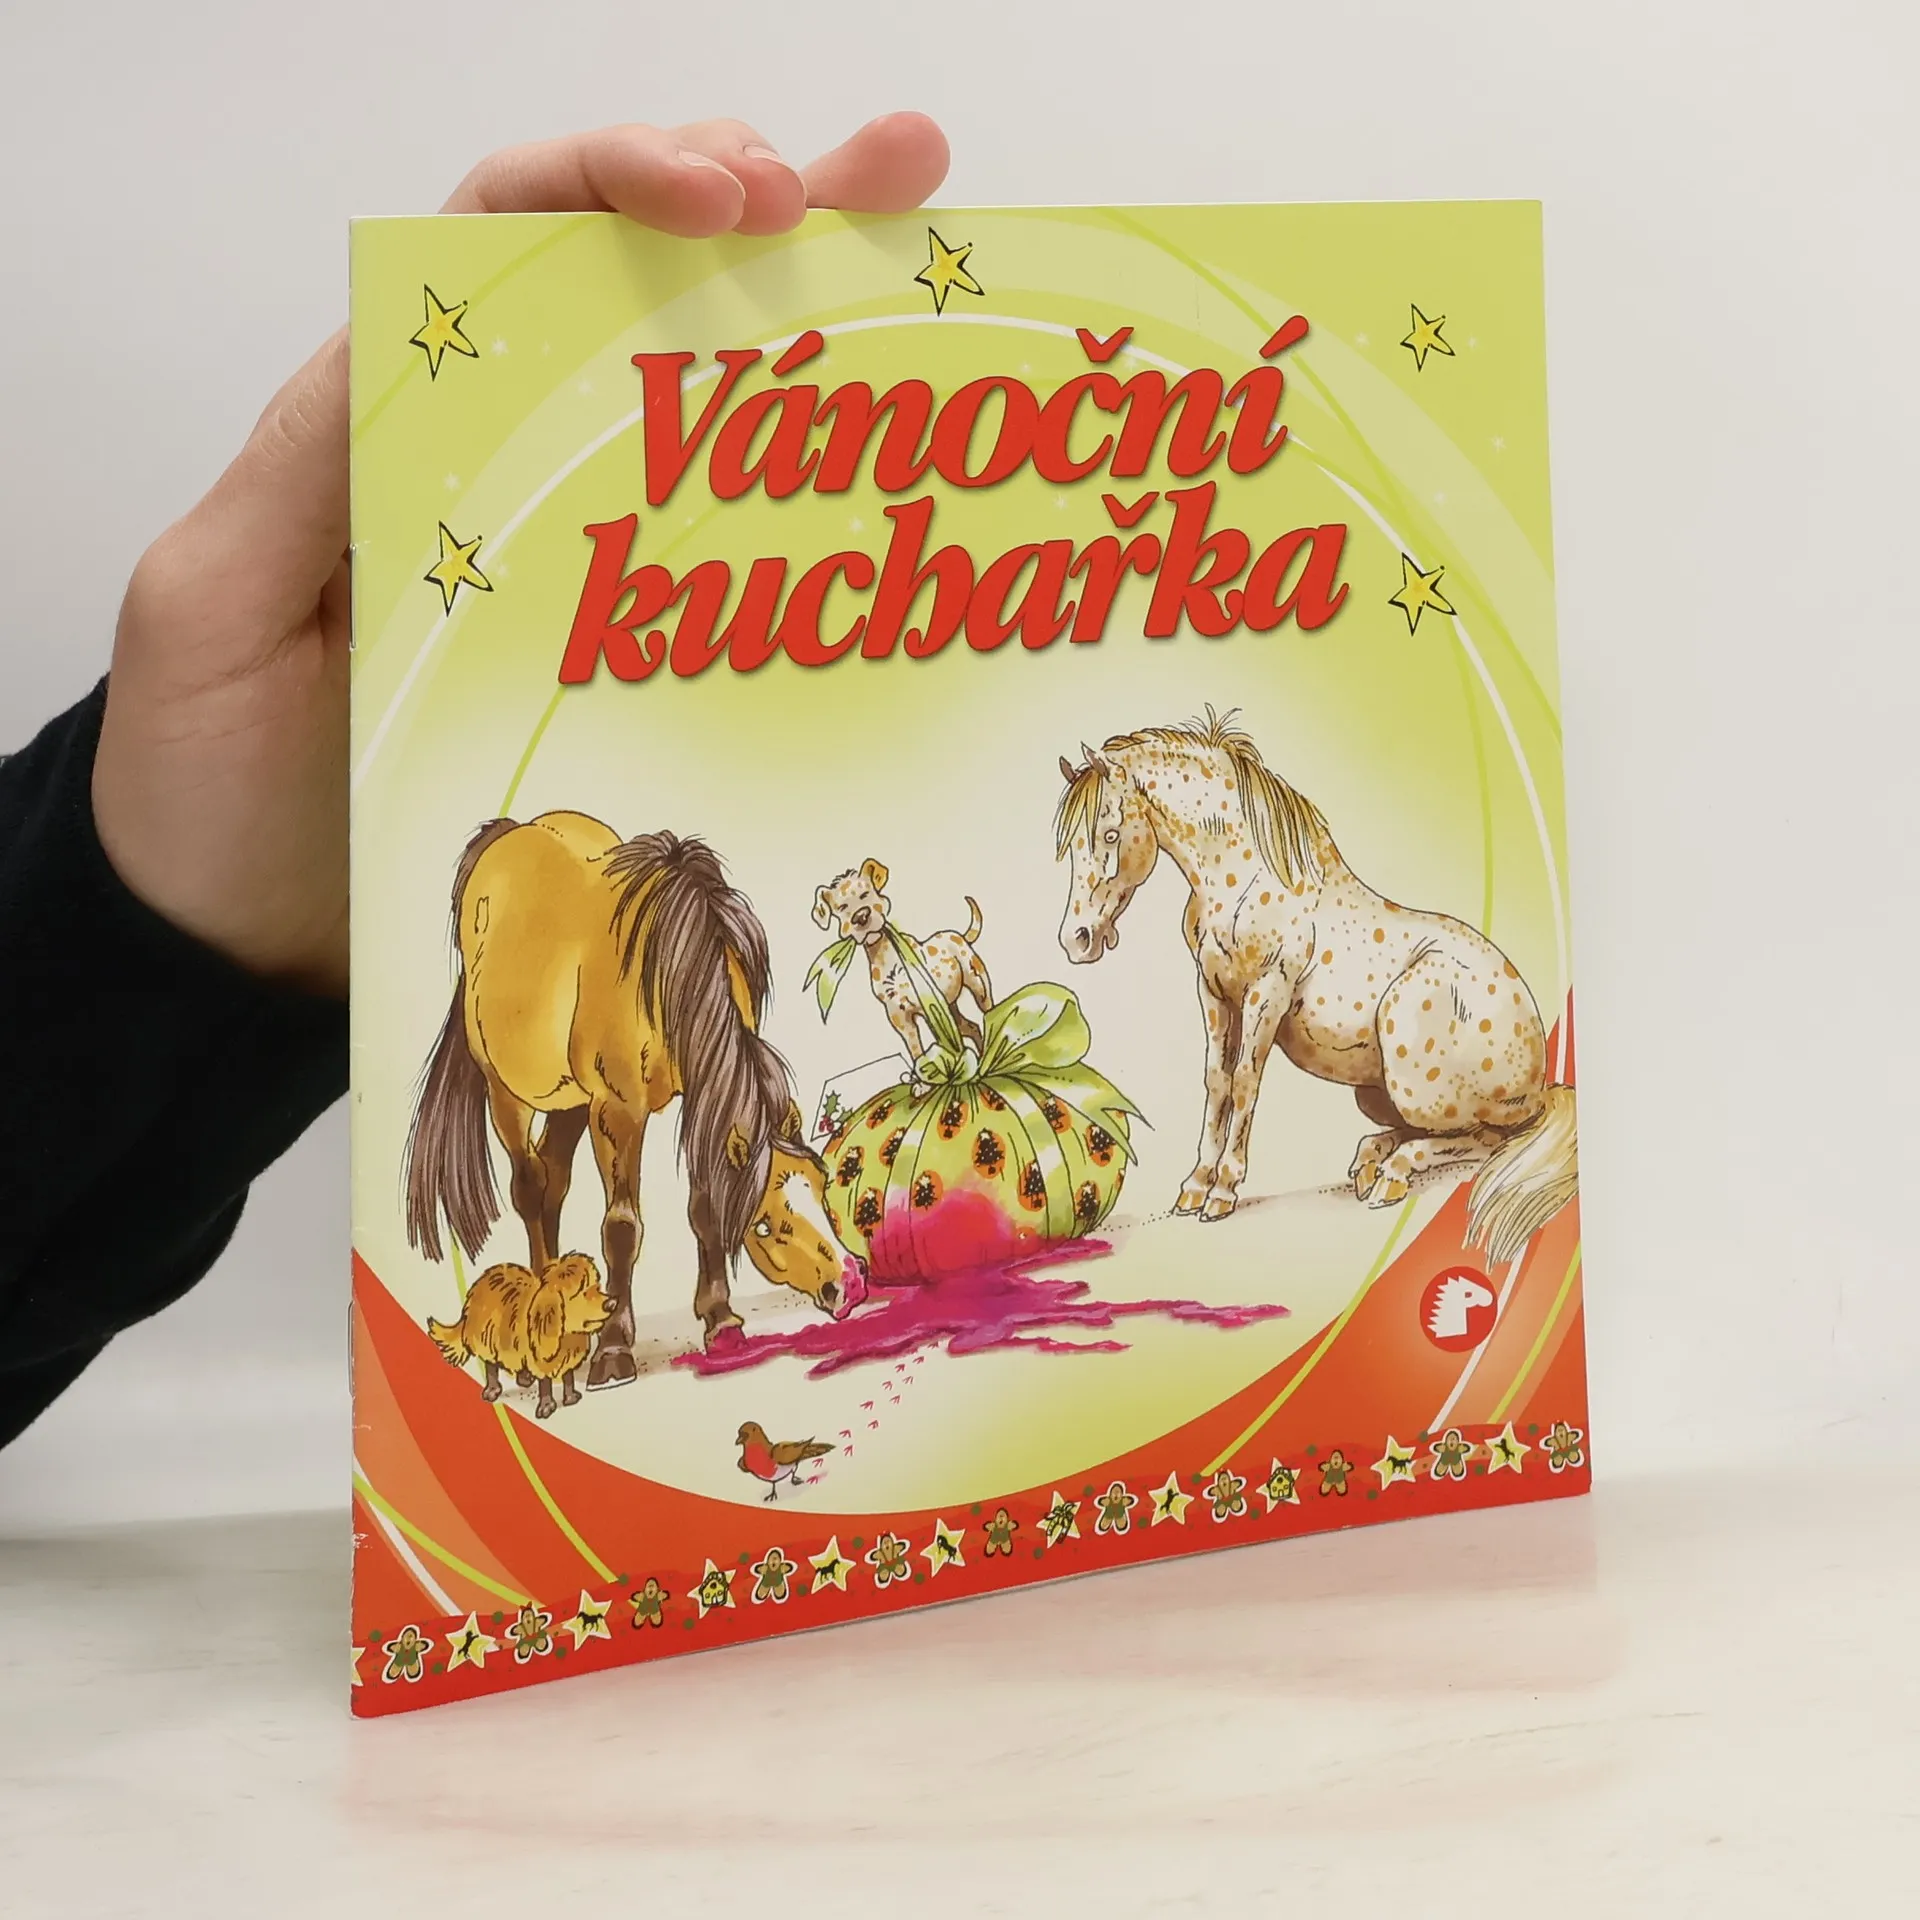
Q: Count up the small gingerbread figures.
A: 11